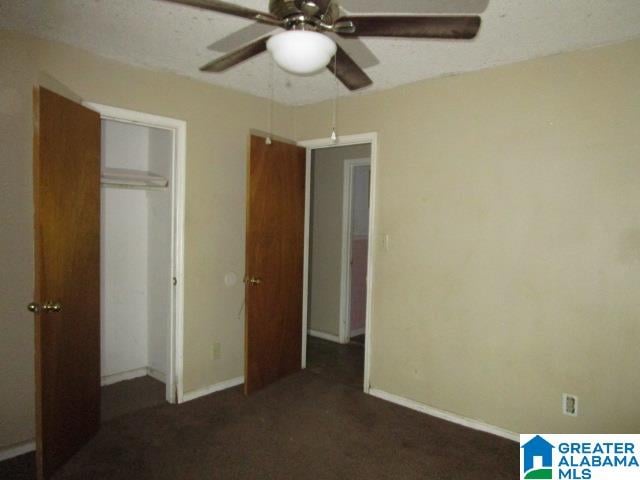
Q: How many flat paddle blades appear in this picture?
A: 4